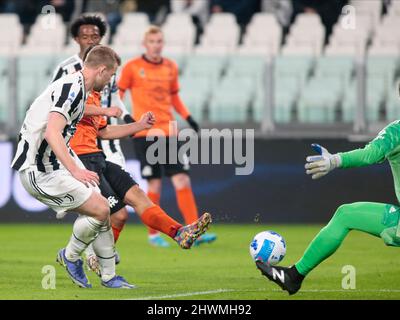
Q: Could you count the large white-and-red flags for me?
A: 0